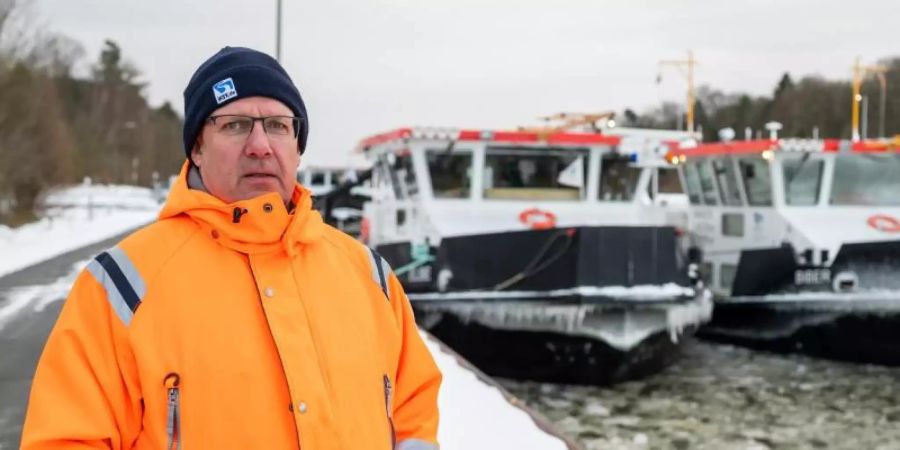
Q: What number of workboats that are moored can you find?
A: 2